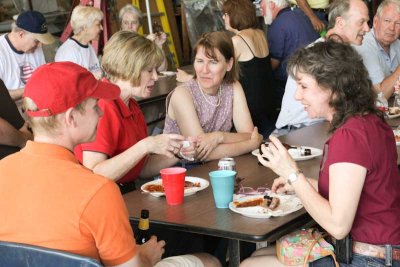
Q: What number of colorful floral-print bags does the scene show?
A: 1